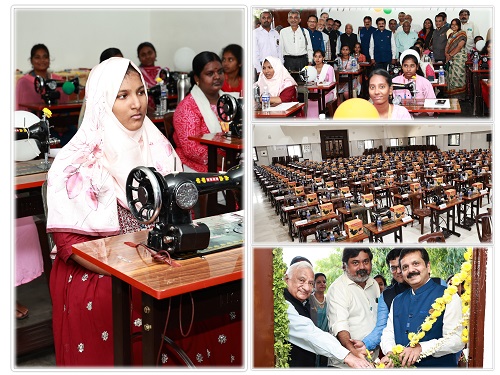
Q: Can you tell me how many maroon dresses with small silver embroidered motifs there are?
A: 1